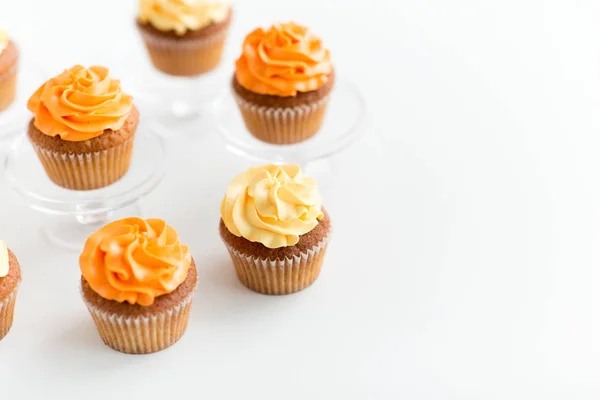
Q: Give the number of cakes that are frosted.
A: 7